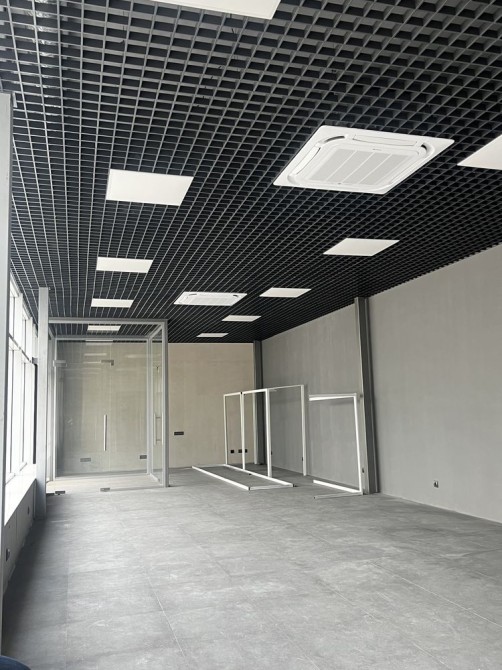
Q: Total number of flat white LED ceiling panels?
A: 10